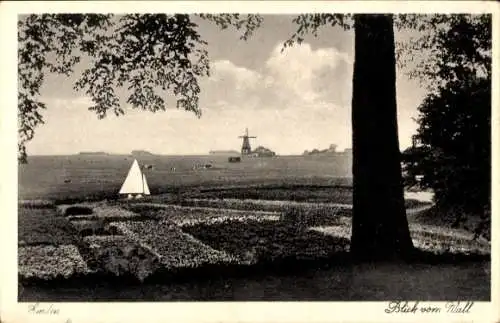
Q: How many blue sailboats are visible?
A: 0